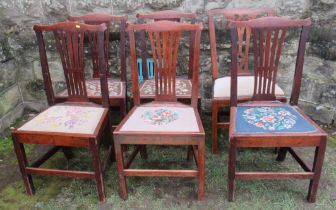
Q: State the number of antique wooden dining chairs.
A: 6